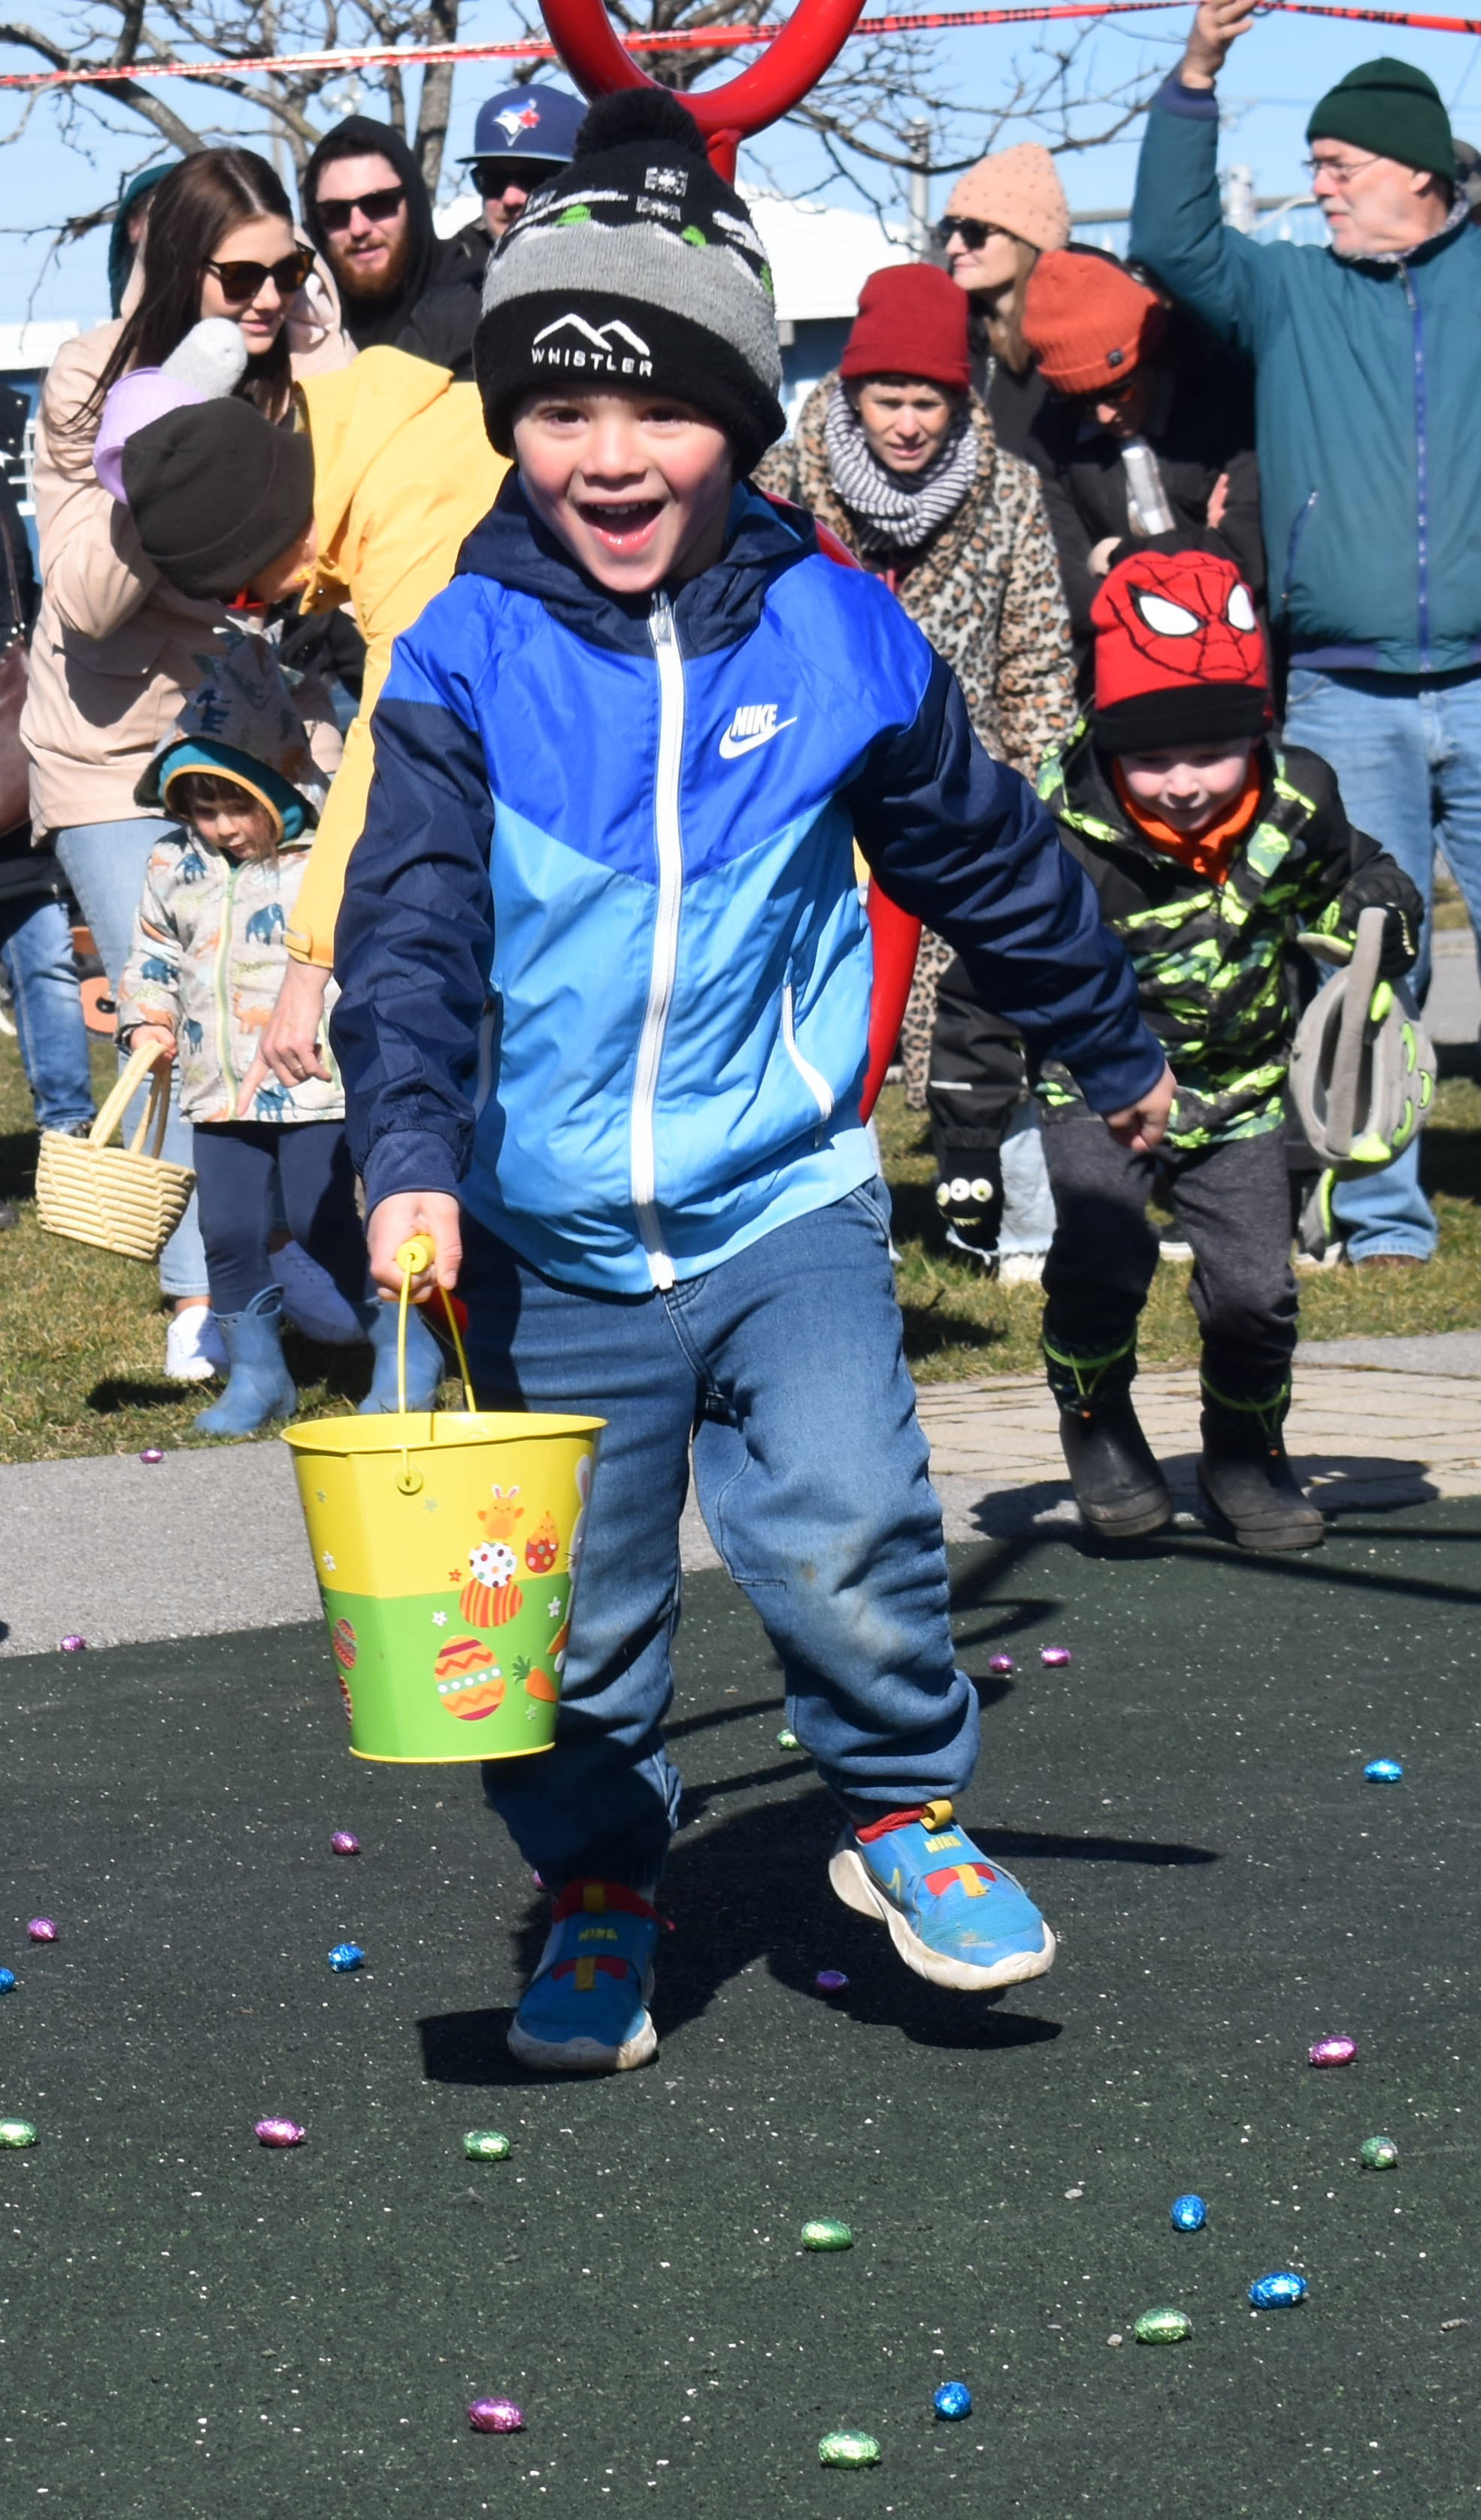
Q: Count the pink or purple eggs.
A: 11